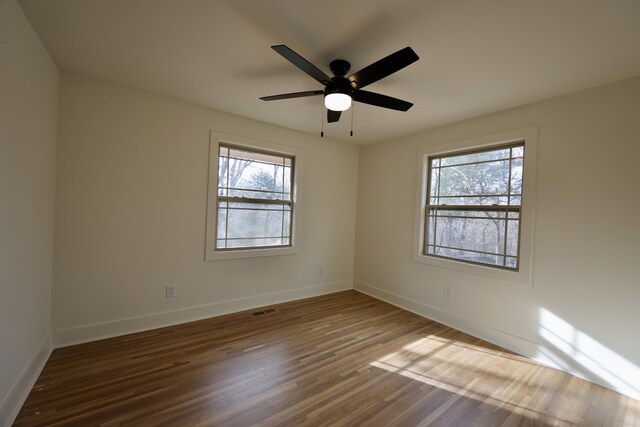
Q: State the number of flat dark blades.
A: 5